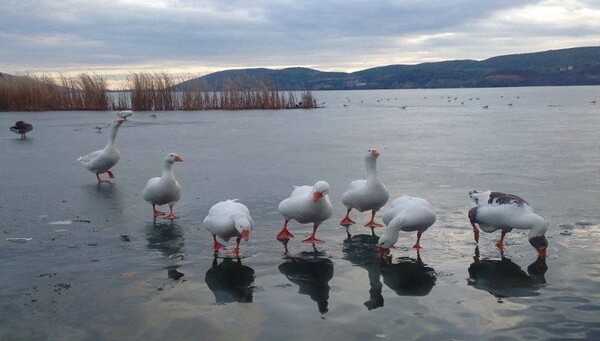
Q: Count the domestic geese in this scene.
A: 7